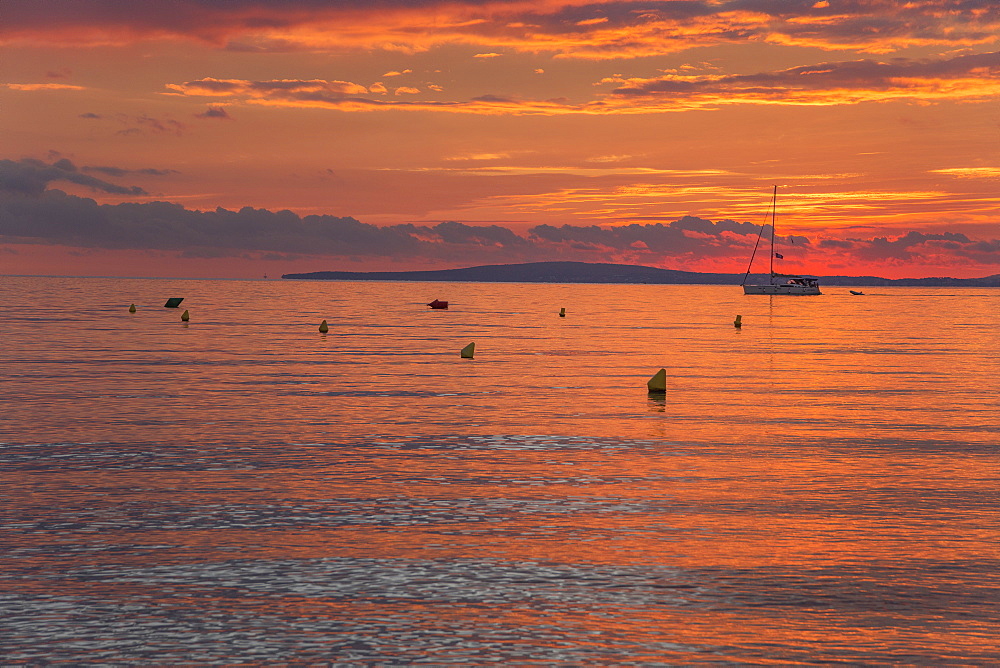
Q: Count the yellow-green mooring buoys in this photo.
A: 7